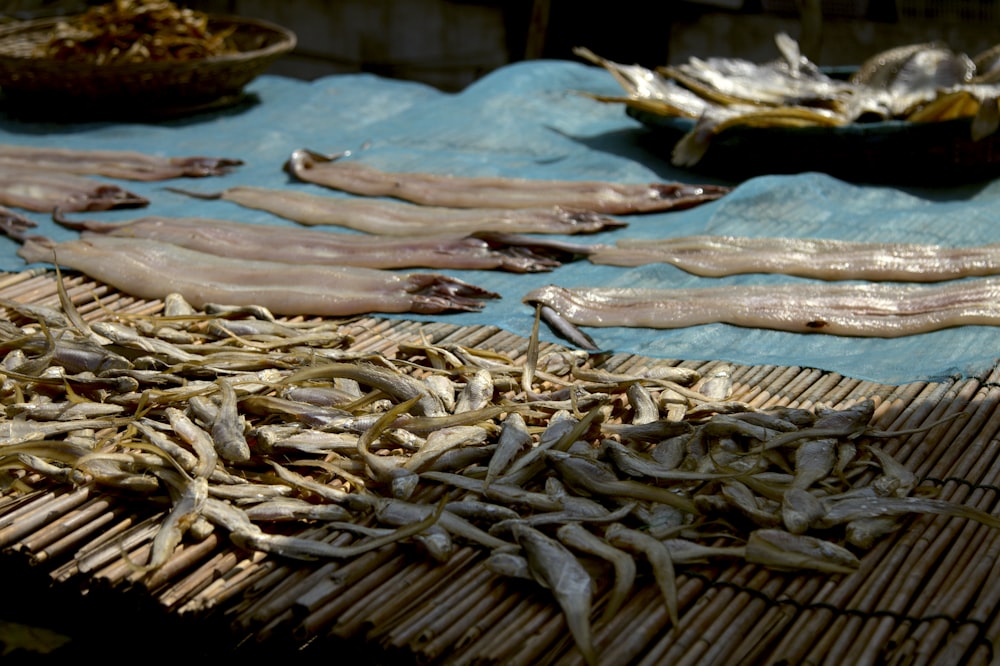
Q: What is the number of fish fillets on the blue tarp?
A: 9